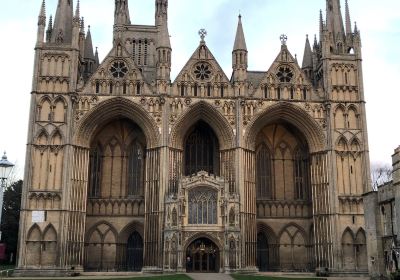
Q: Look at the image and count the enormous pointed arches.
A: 3